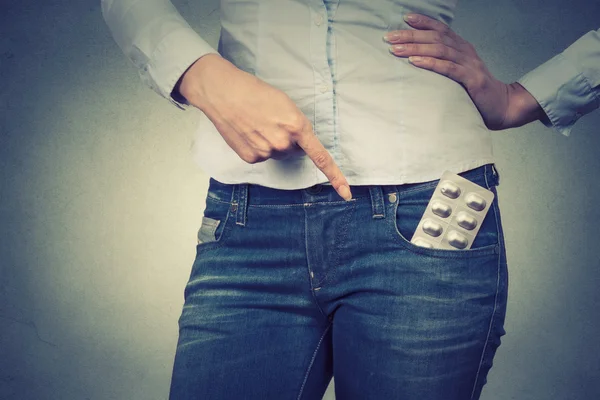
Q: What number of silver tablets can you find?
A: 7